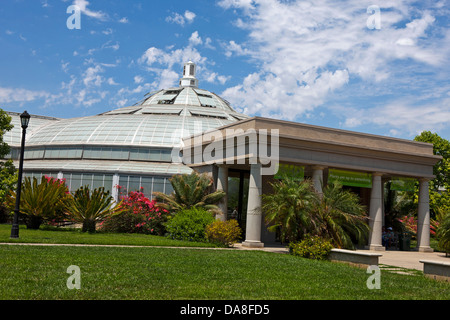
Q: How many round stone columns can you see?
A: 5